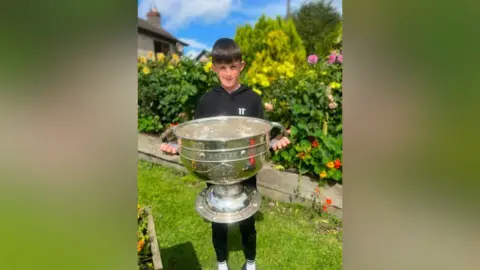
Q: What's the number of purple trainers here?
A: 0